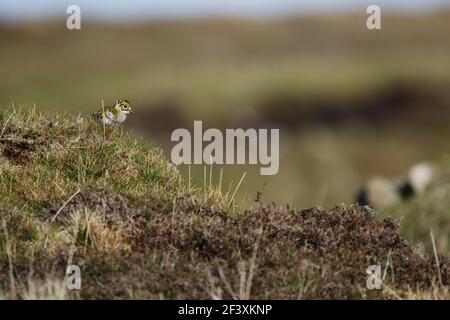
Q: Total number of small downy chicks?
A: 1